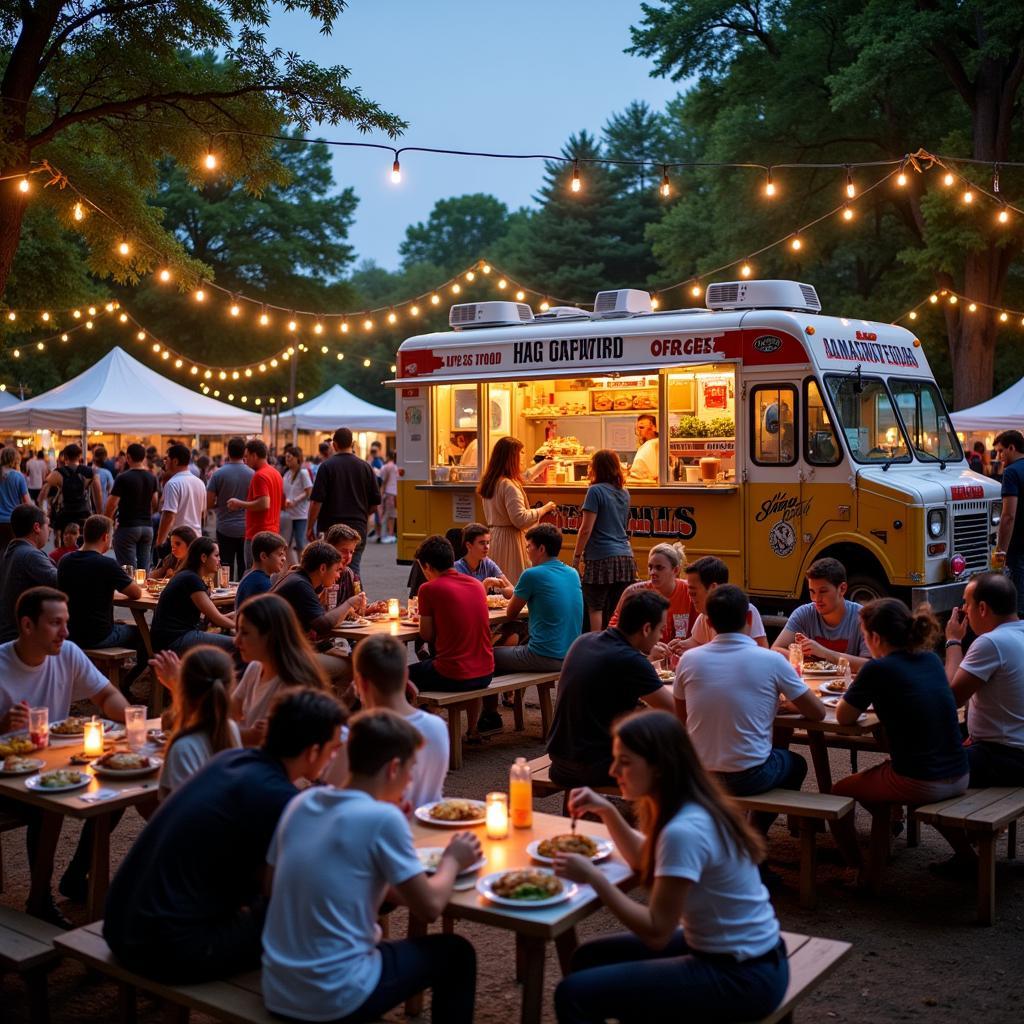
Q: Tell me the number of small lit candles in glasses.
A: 4